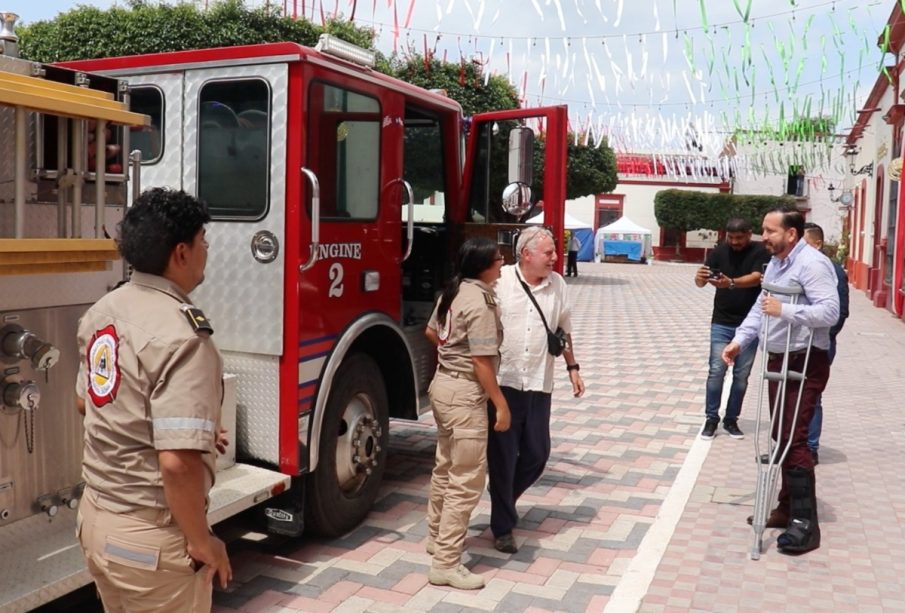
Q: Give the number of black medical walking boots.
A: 1